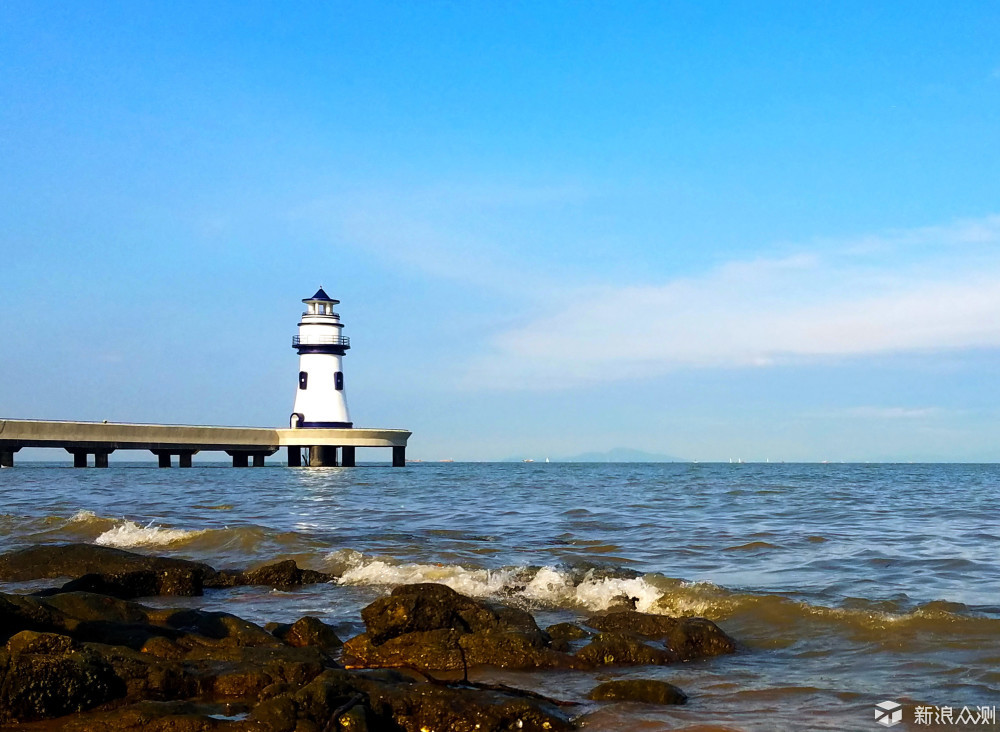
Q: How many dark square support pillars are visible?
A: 10